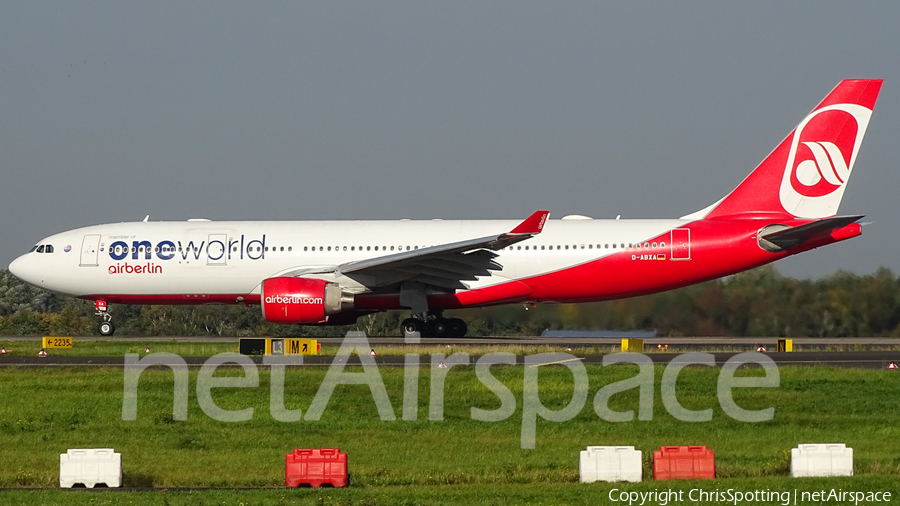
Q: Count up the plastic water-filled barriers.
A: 5